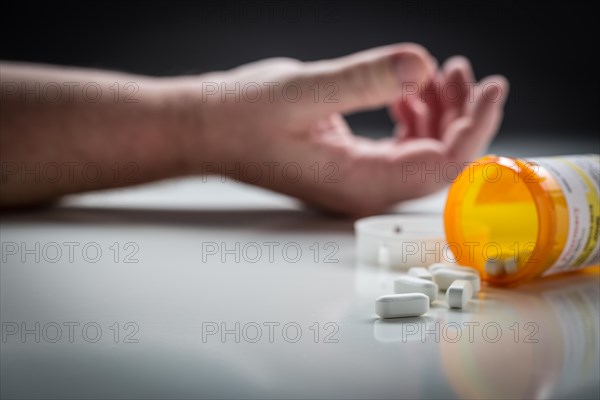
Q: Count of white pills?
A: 8